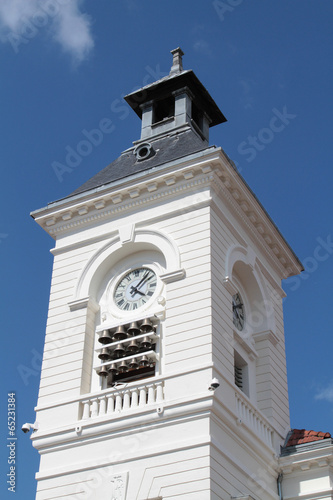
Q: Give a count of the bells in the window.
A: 13